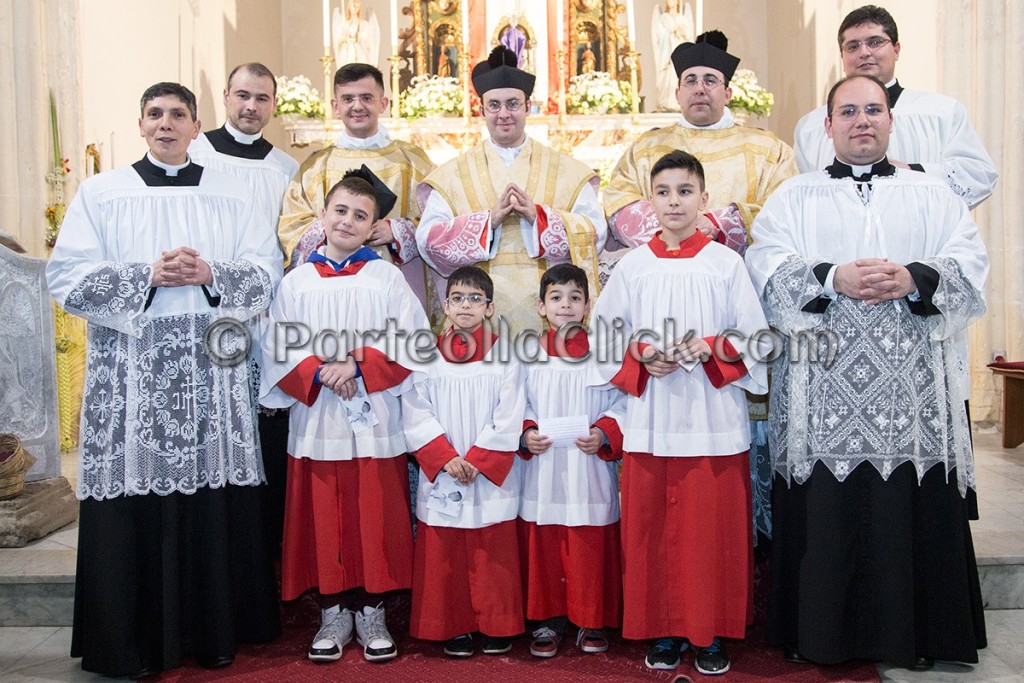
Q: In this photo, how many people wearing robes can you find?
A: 11